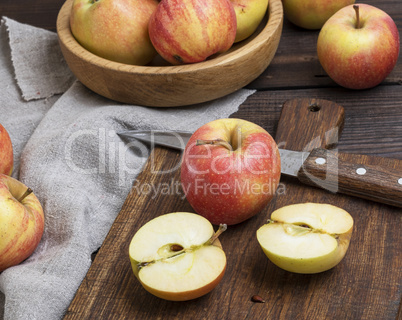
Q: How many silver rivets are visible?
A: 3